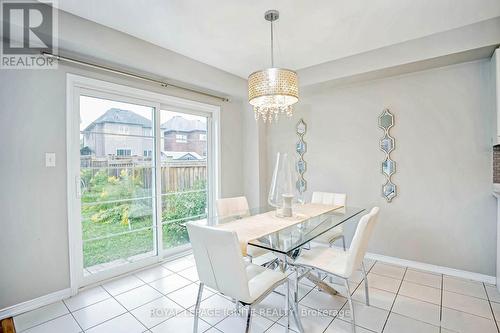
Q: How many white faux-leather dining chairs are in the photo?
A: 4